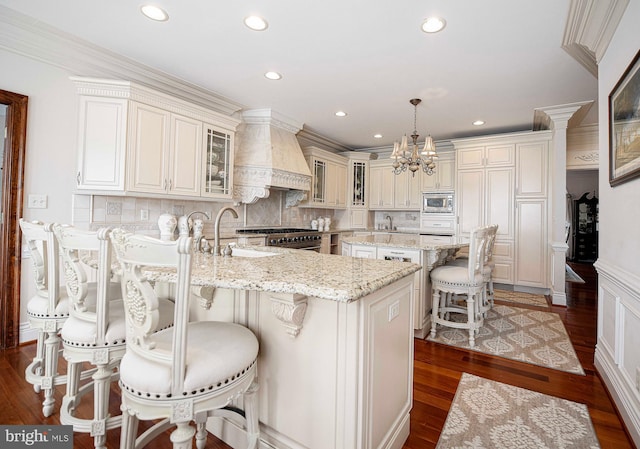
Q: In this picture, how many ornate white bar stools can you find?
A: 6